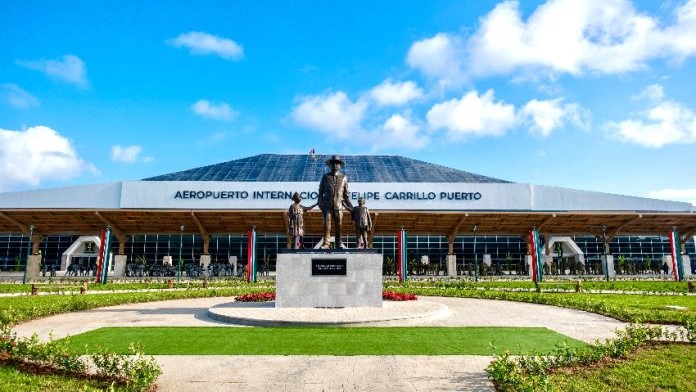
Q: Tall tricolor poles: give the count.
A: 5